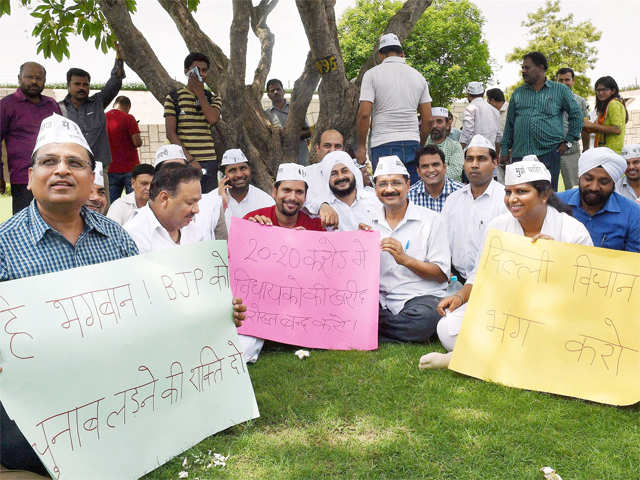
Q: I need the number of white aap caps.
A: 12